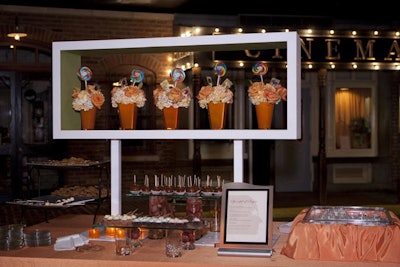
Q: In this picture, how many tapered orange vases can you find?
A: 5